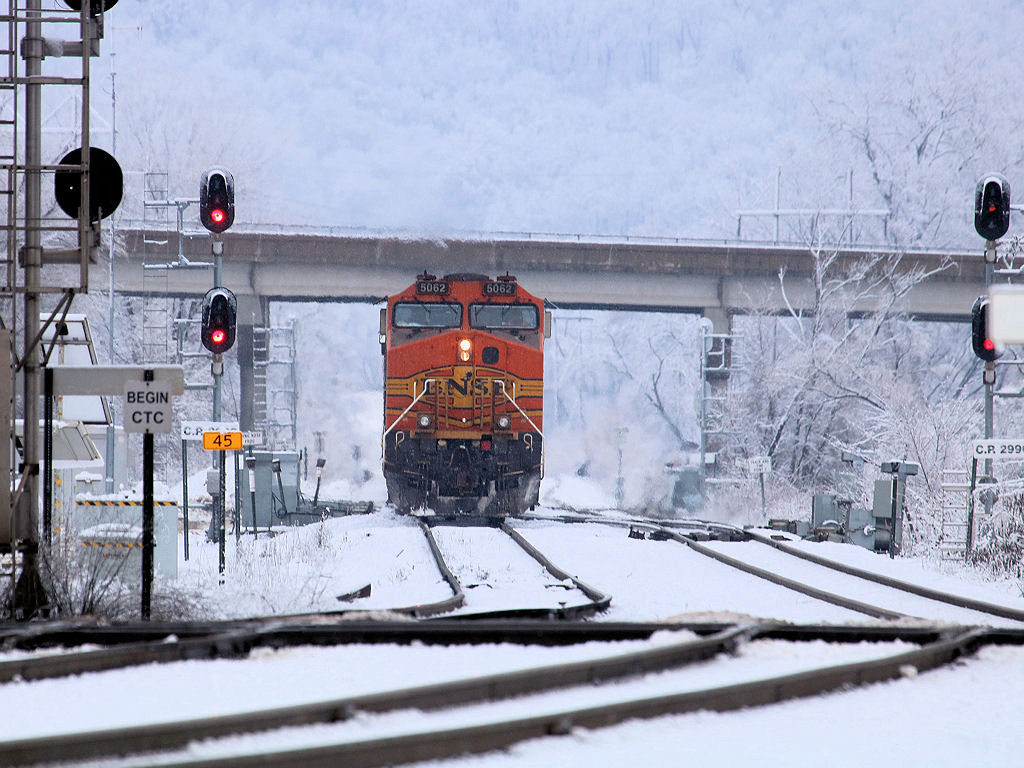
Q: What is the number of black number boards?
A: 2